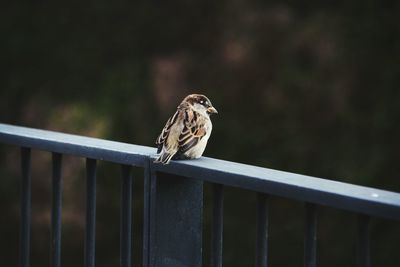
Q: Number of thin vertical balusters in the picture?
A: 8